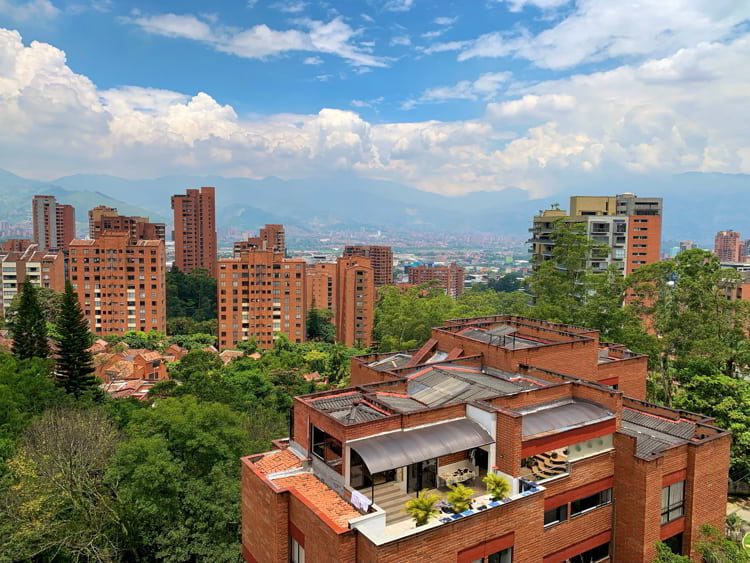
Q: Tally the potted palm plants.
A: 3